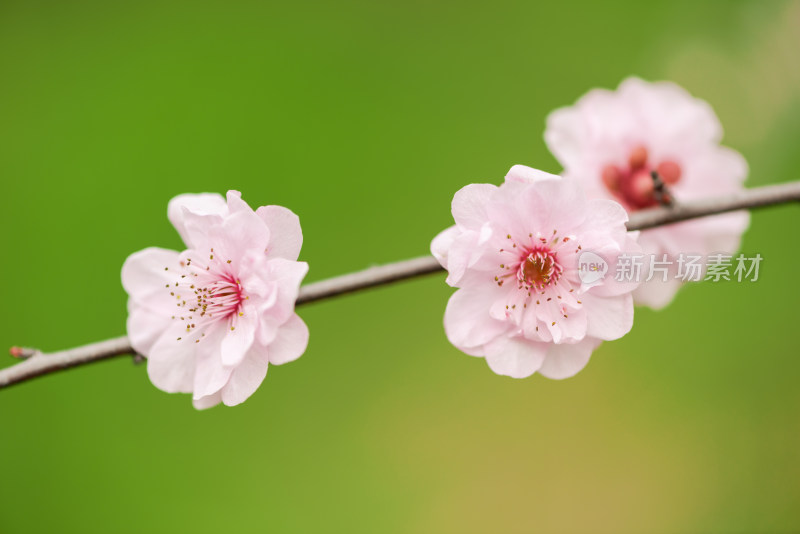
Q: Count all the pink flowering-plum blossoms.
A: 3